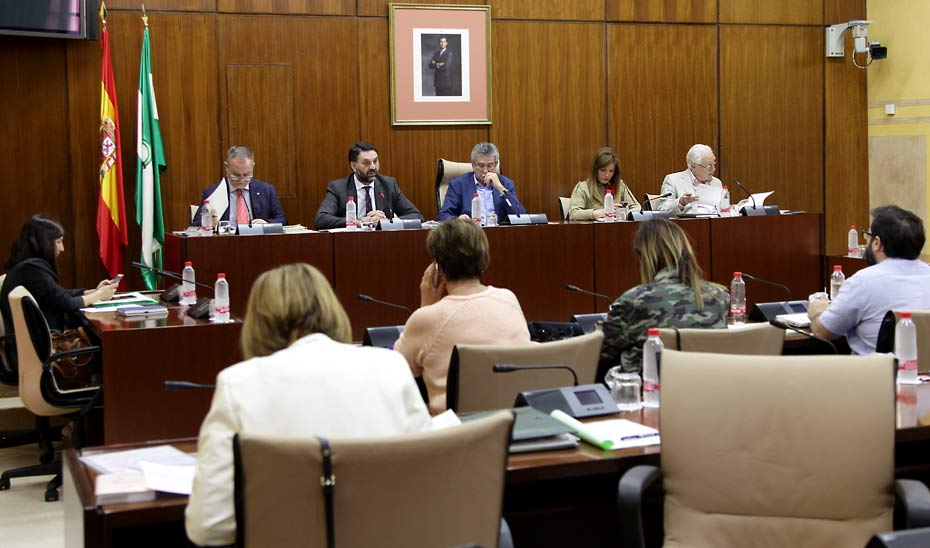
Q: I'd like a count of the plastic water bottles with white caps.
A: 0